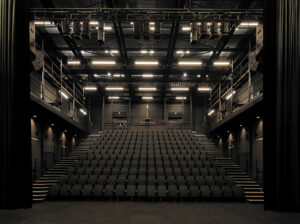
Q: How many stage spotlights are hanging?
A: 11